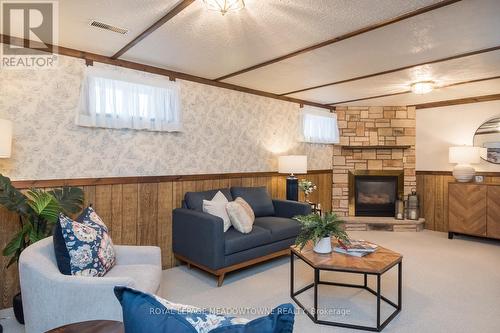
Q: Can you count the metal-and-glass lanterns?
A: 2